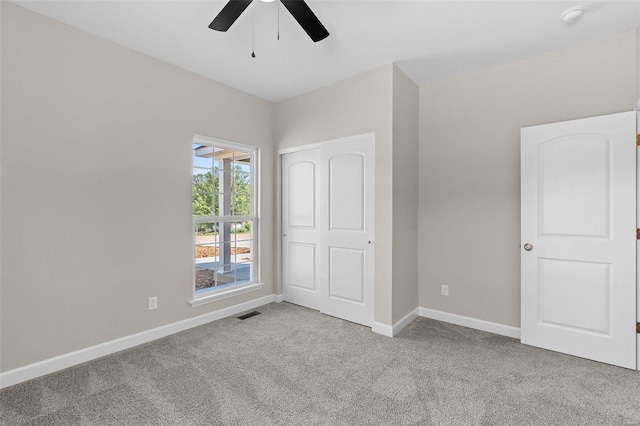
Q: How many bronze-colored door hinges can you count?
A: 3